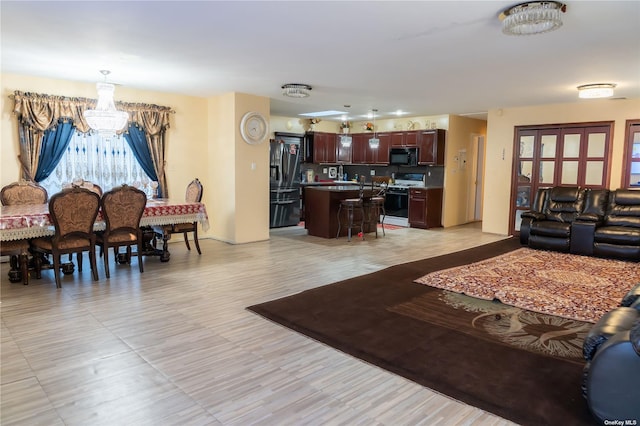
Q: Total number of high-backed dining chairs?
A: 5